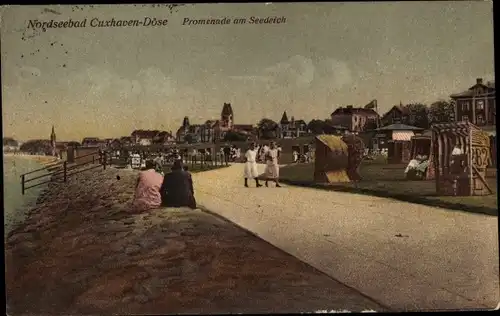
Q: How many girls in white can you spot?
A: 2